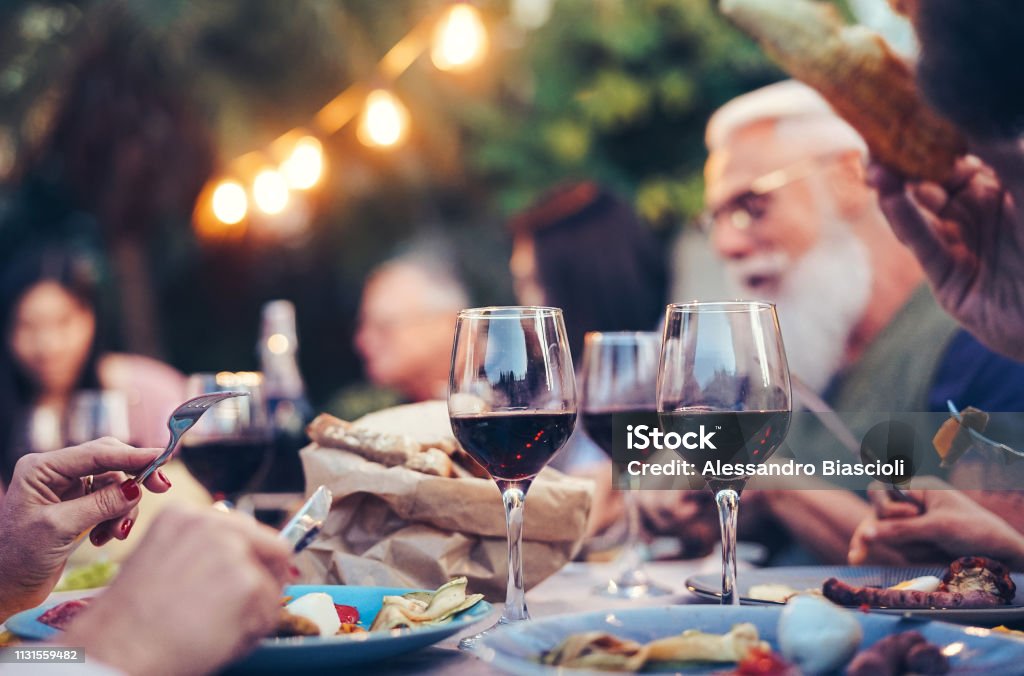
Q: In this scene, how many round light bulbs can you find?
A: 5